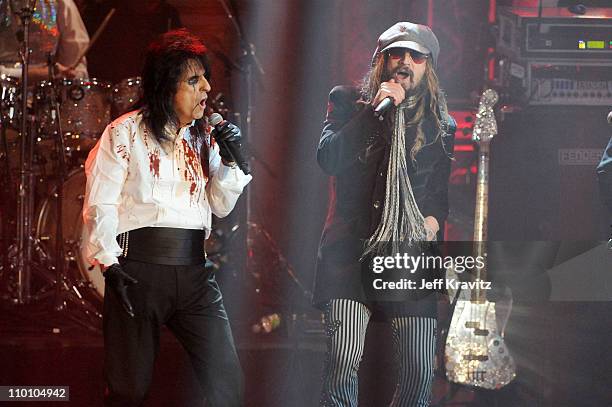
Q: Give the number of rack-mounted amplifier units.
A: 2